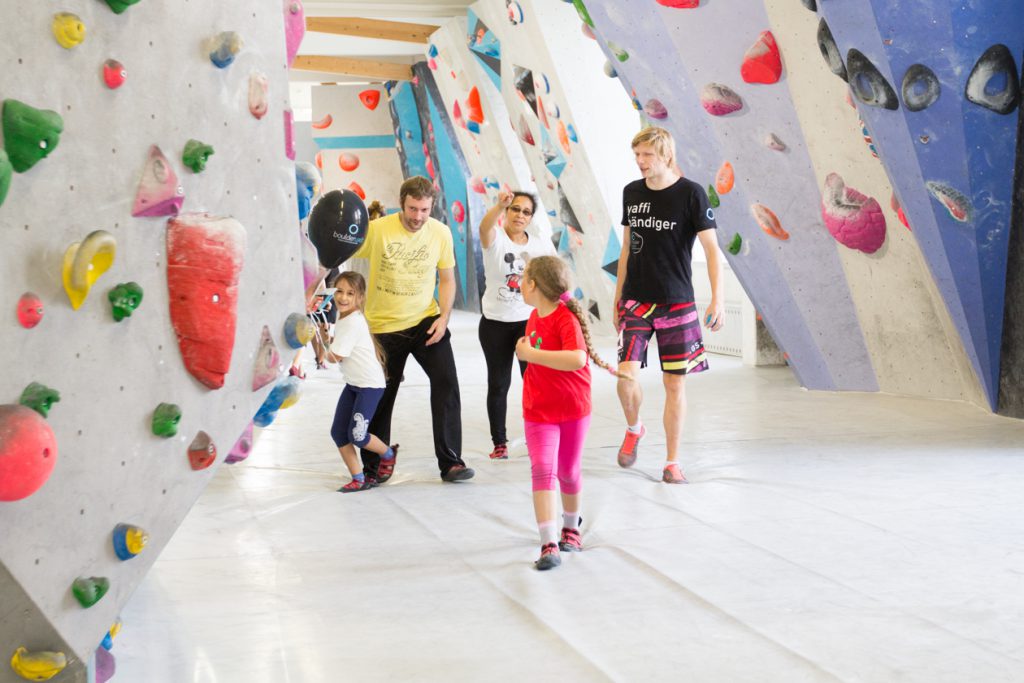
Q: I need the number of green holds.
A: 12